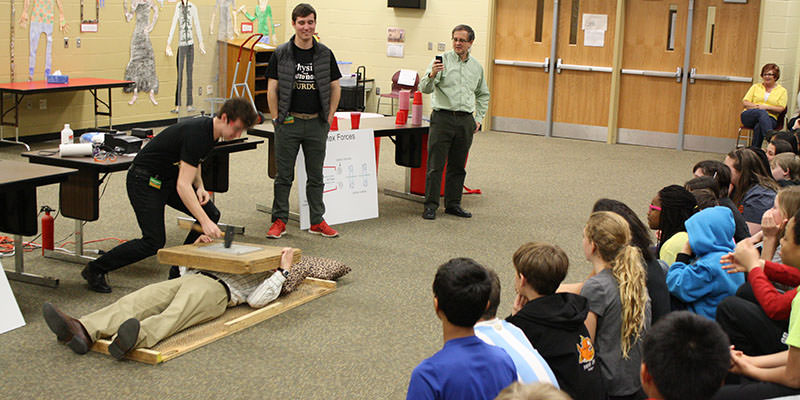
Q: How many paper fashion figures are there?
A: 5